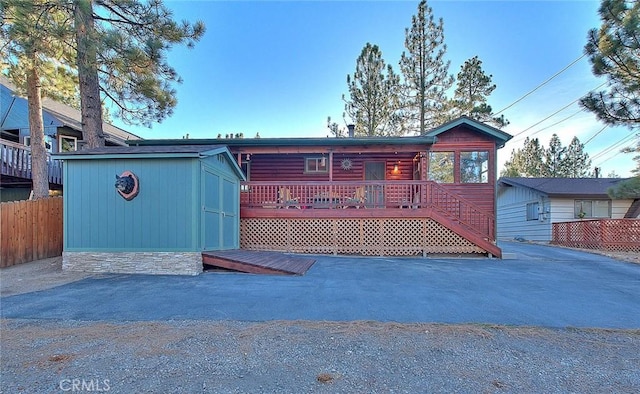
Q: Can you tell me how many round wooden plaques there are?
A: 1